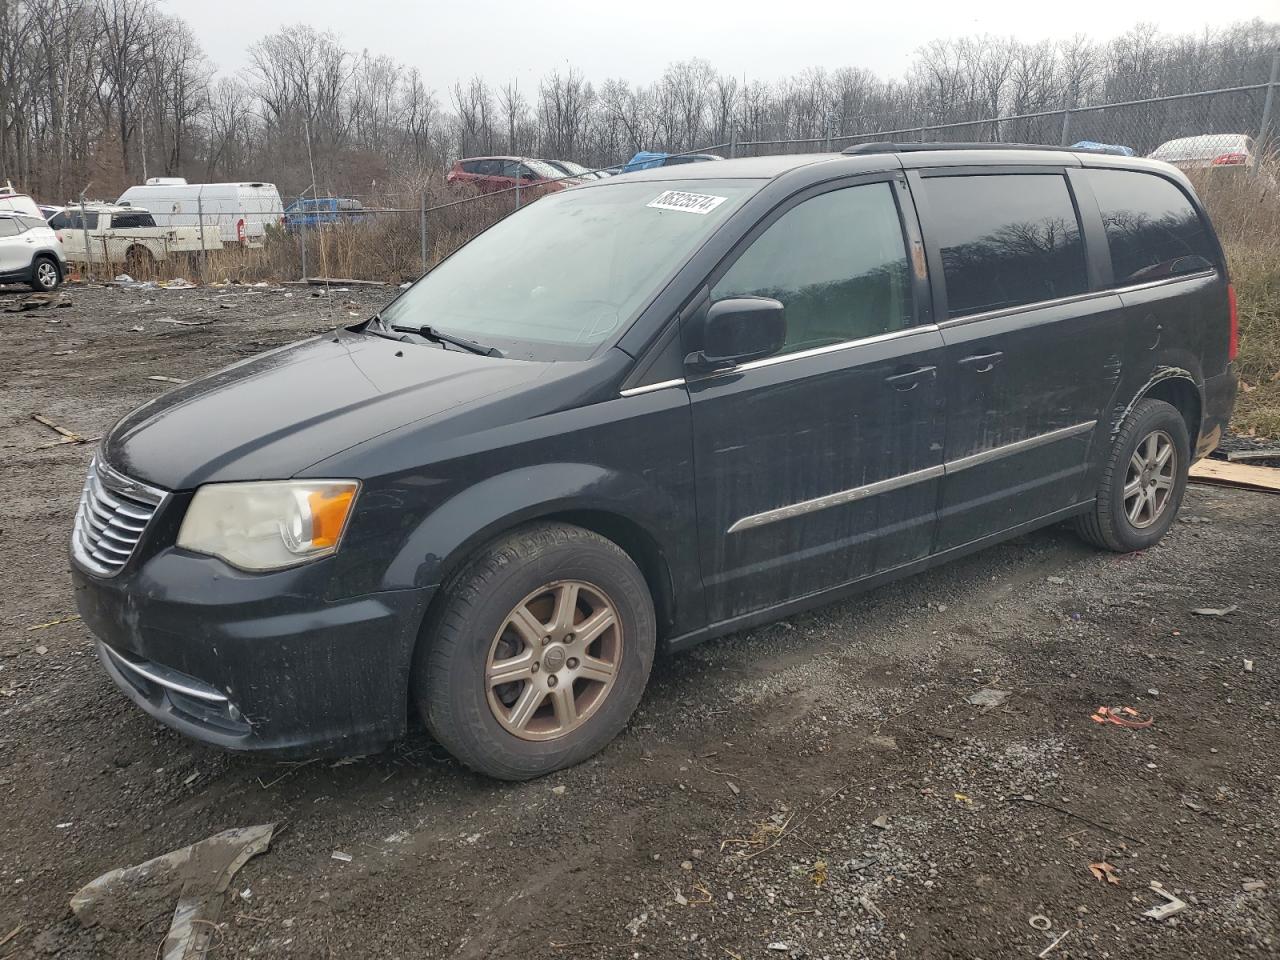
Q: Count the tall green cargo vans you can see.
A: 0